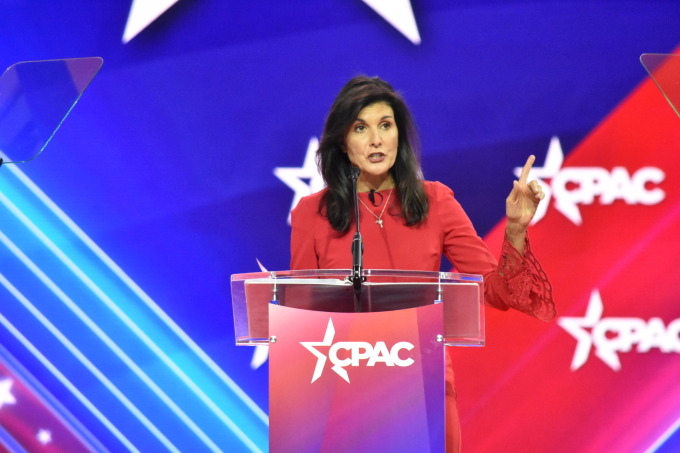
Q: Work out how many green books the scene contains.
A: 0